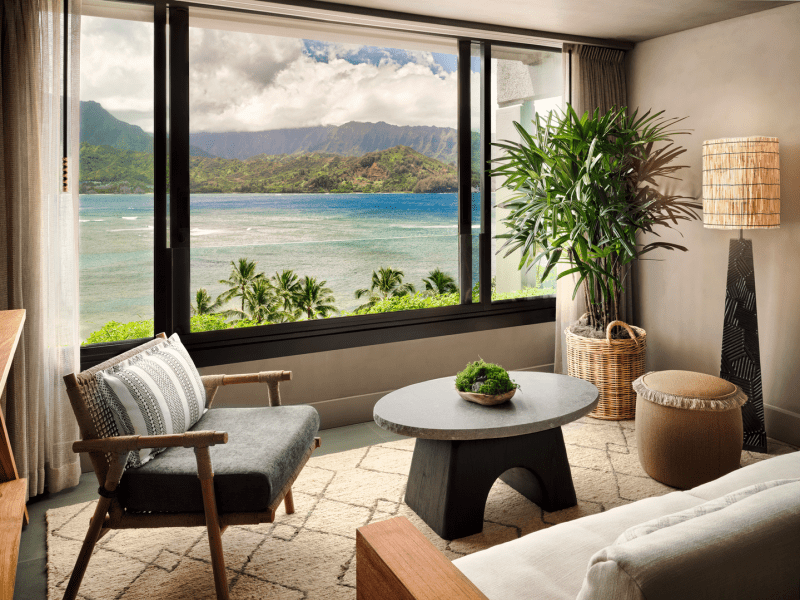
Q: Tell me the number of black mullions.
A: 4